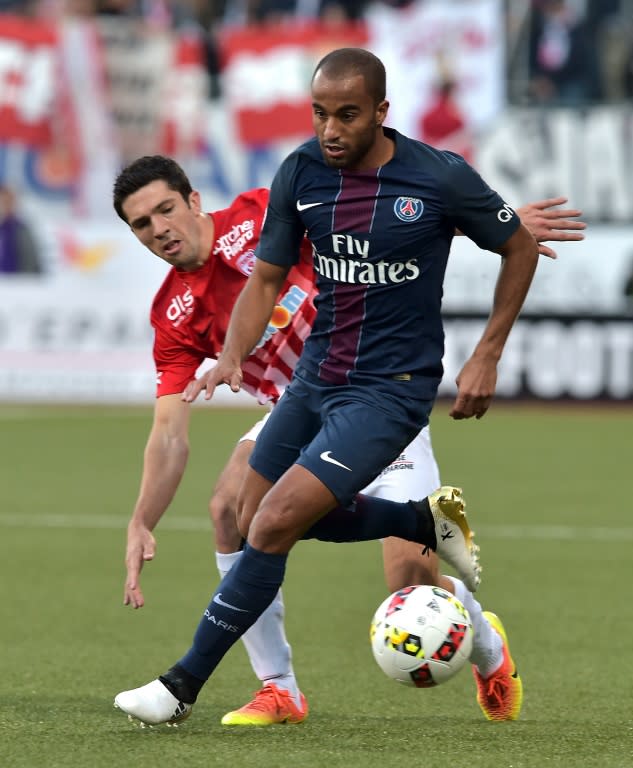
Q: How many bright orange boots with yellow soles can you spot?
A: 2